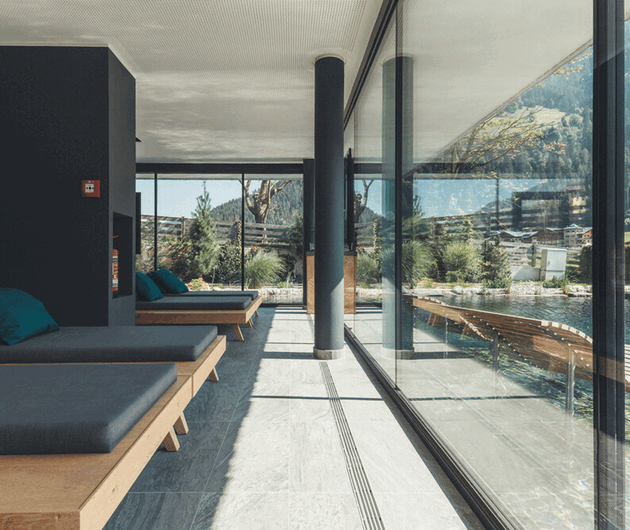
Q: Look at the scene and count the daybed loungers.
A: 4